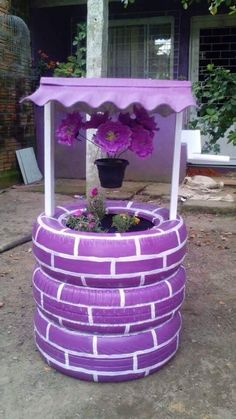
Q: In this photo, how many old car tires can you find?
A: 3